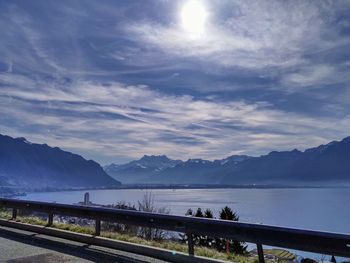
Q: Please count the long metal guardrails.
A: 1